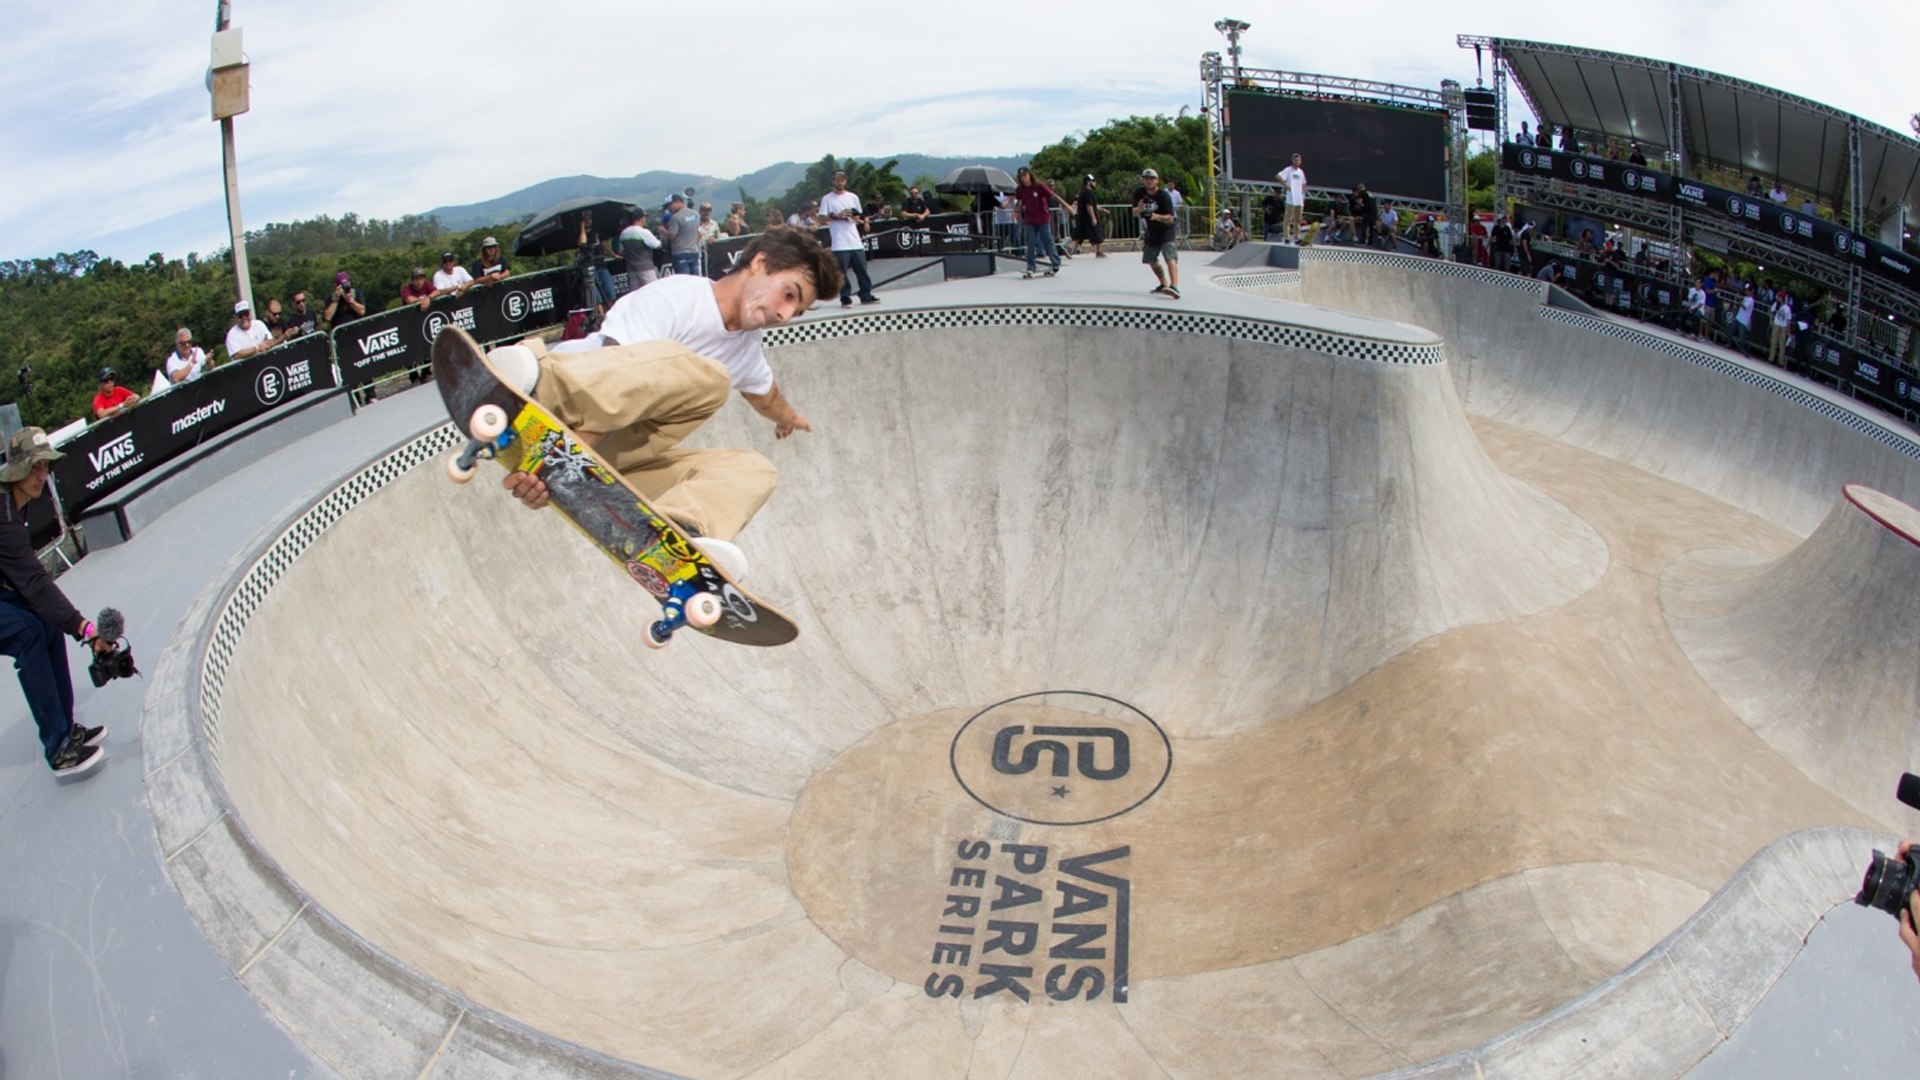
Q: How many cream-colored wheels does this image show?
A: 4